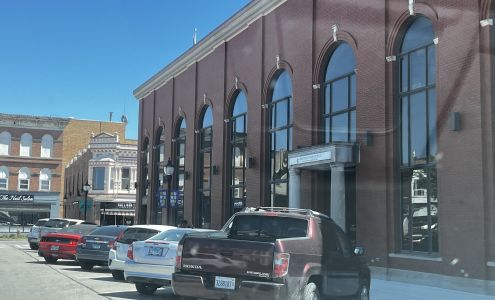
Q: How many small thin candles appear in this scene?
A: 0